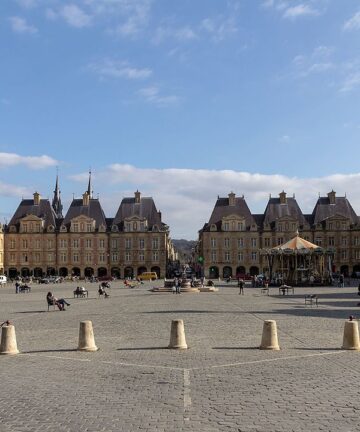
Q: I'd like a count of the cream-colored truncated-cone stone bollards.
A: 5